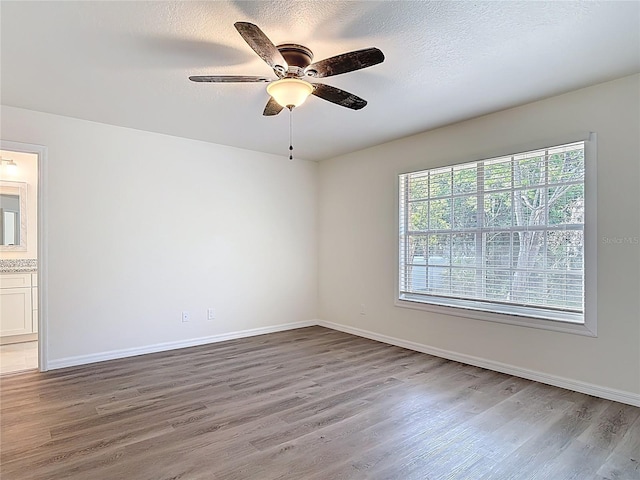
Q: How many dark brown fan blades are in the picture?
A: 5